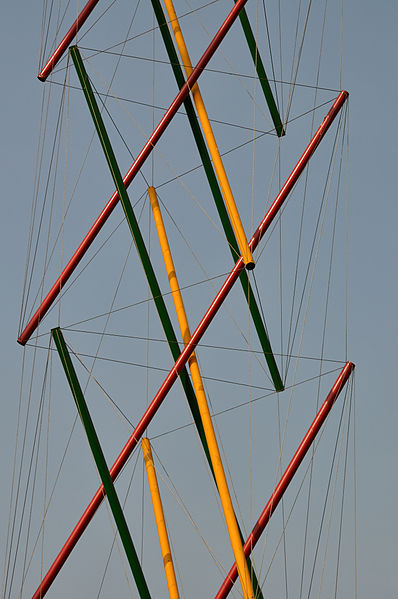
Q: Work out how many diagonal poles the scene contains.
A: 11